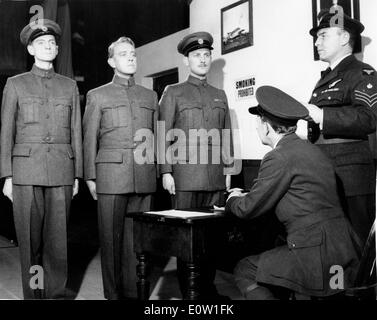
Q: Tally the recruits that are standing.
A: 3